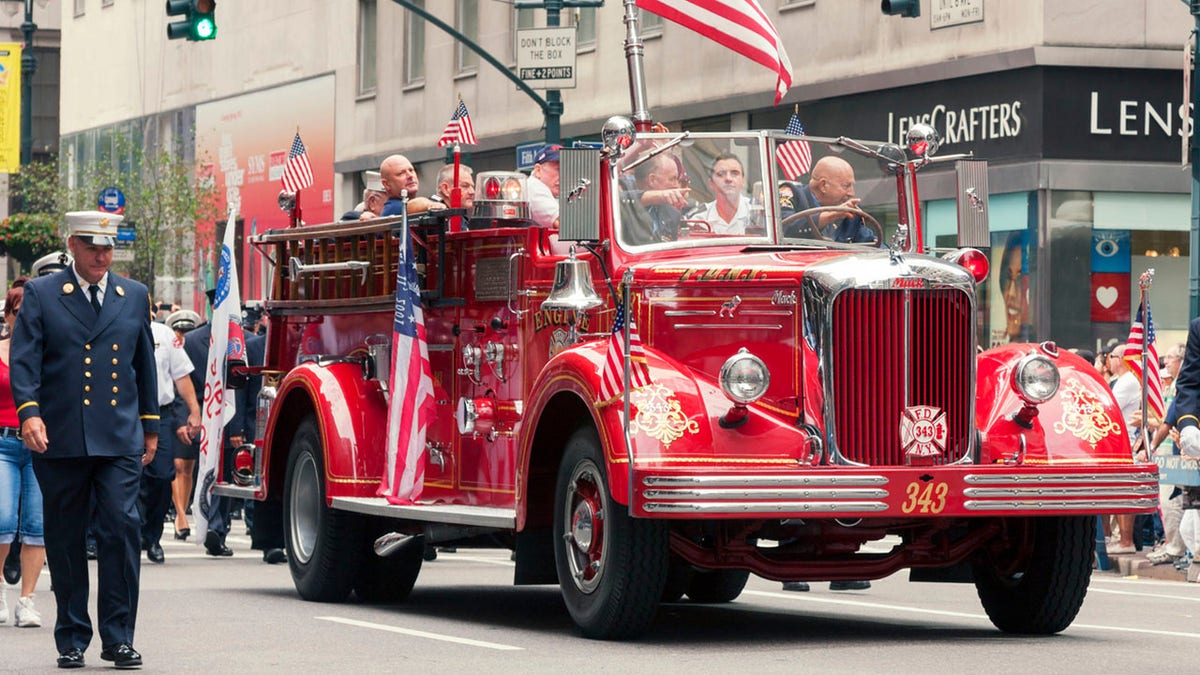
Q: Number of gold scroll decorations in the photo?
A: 2